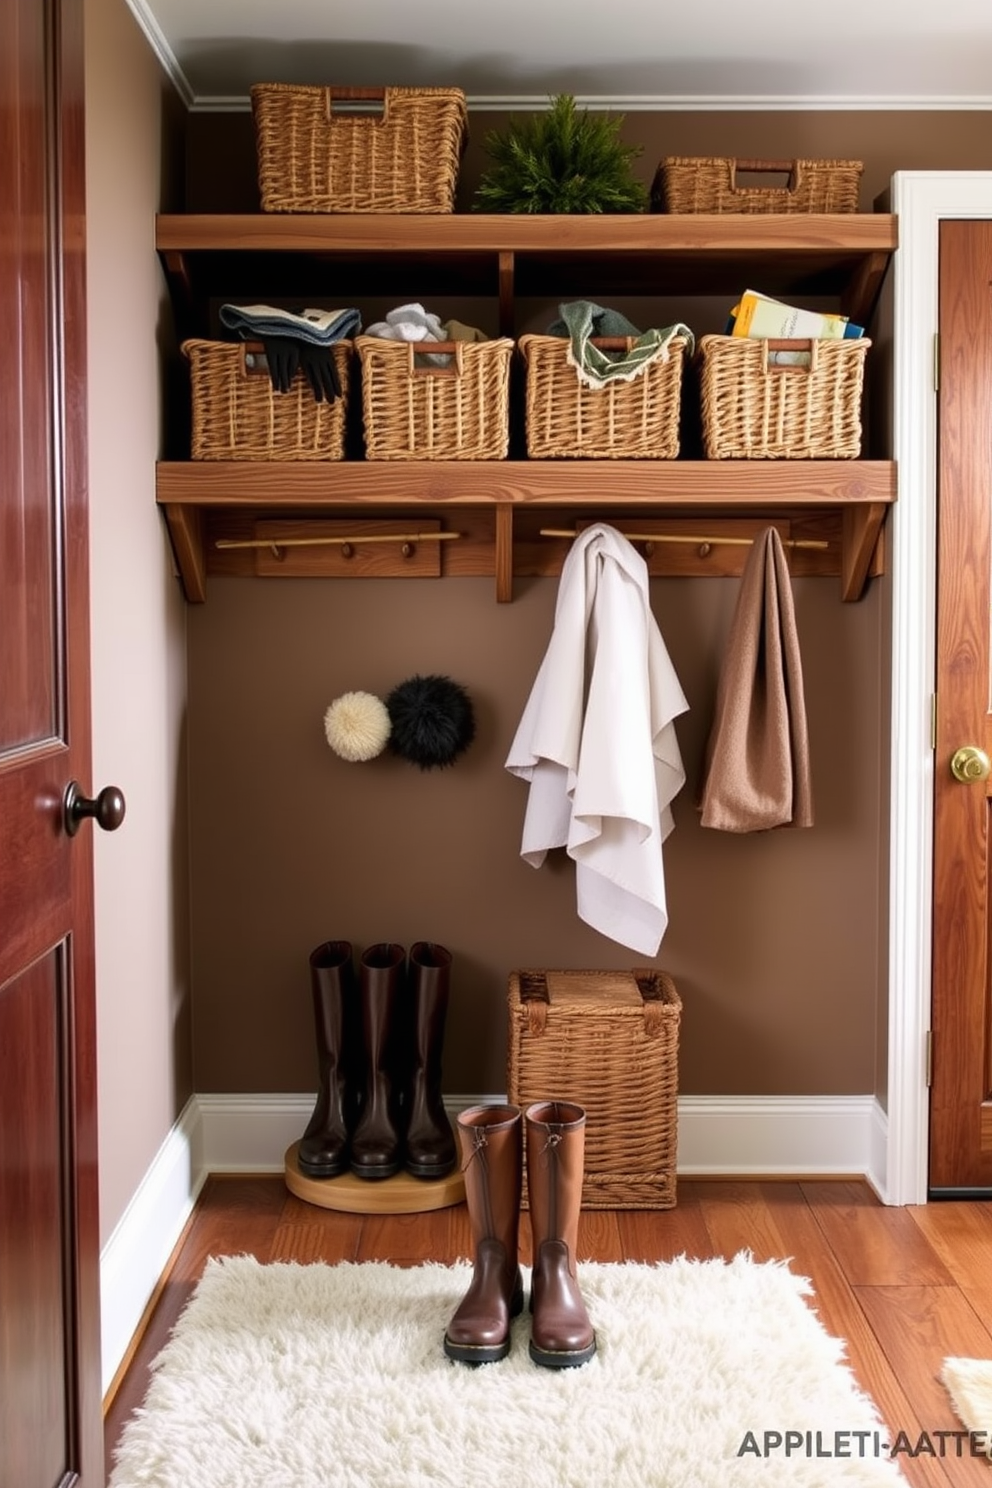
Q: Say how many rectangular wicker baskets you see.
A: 7